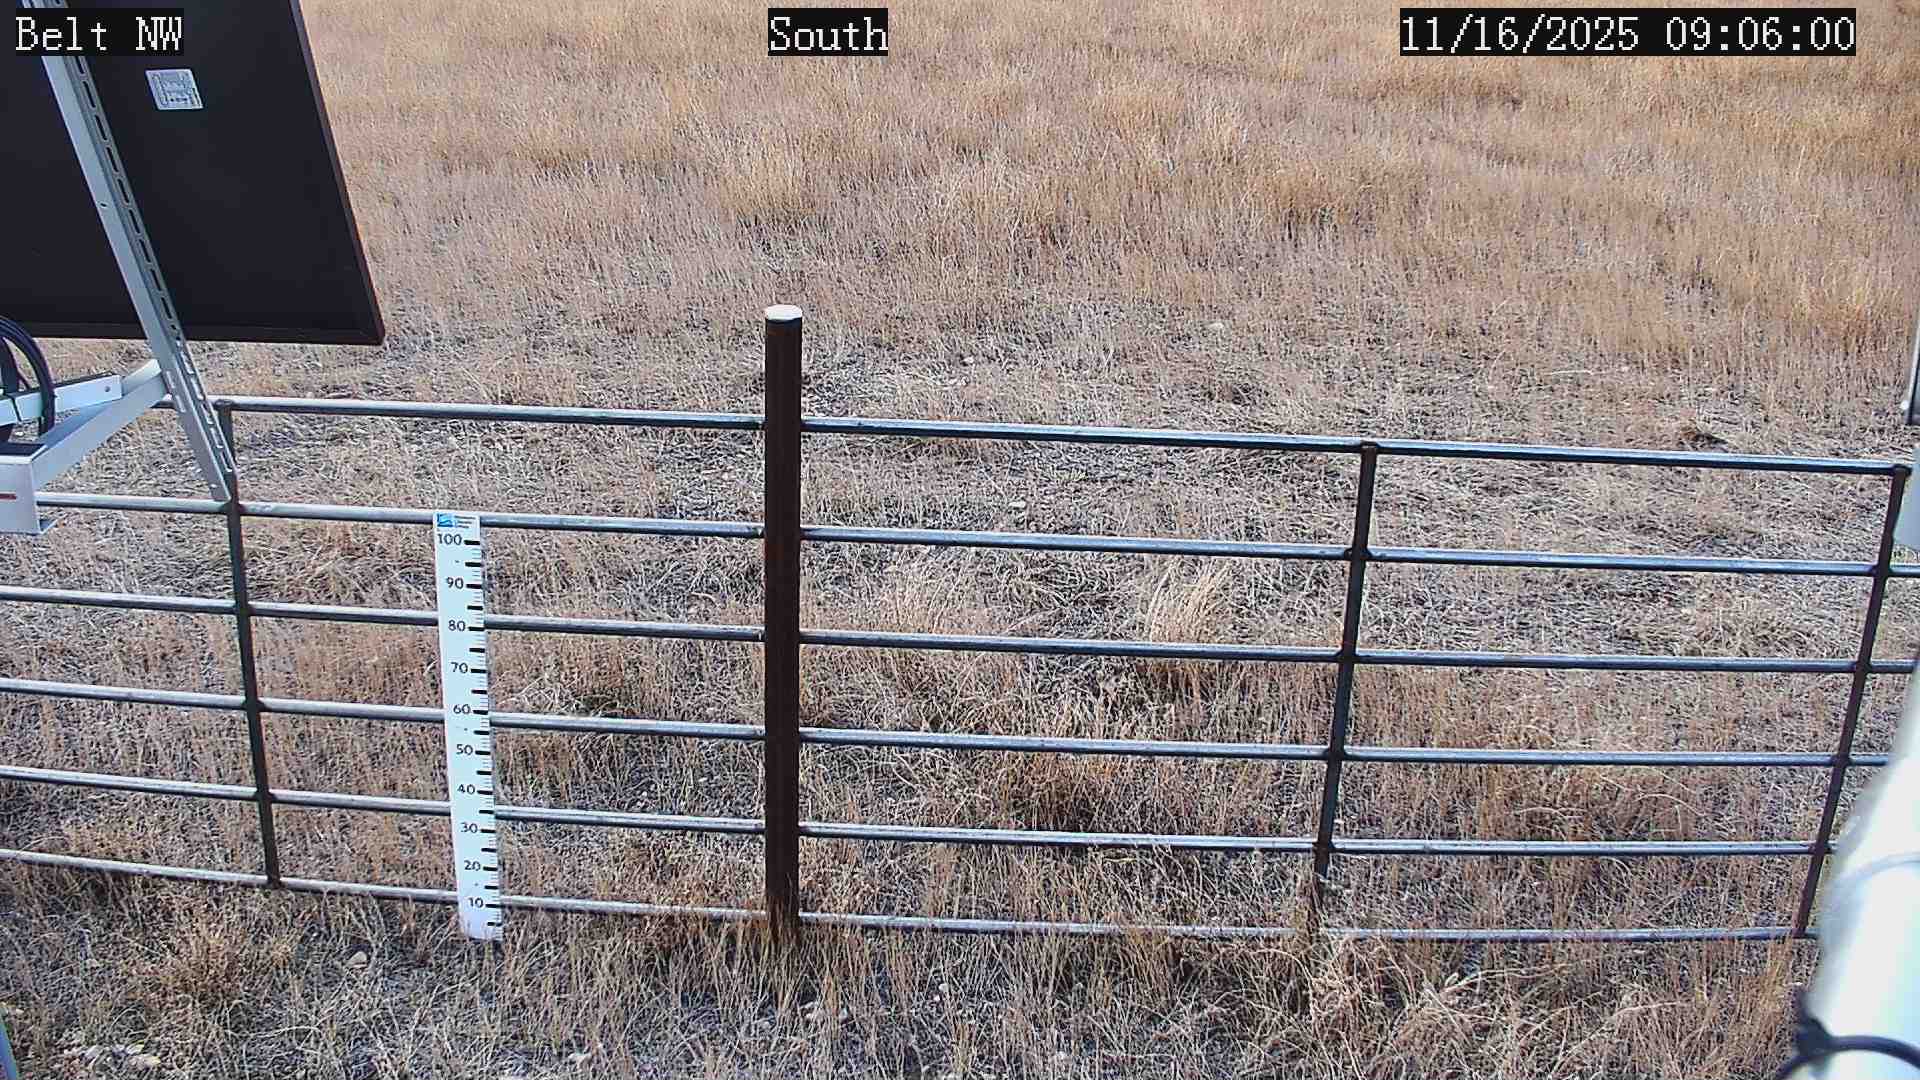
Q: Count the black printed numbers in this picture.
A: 10